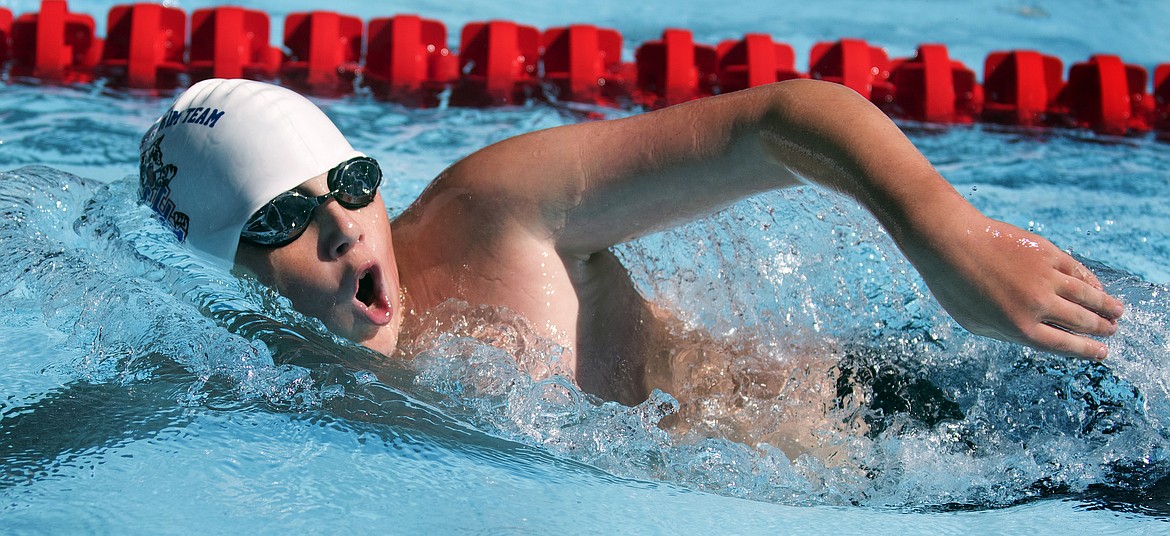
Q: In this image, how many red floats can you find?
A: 15